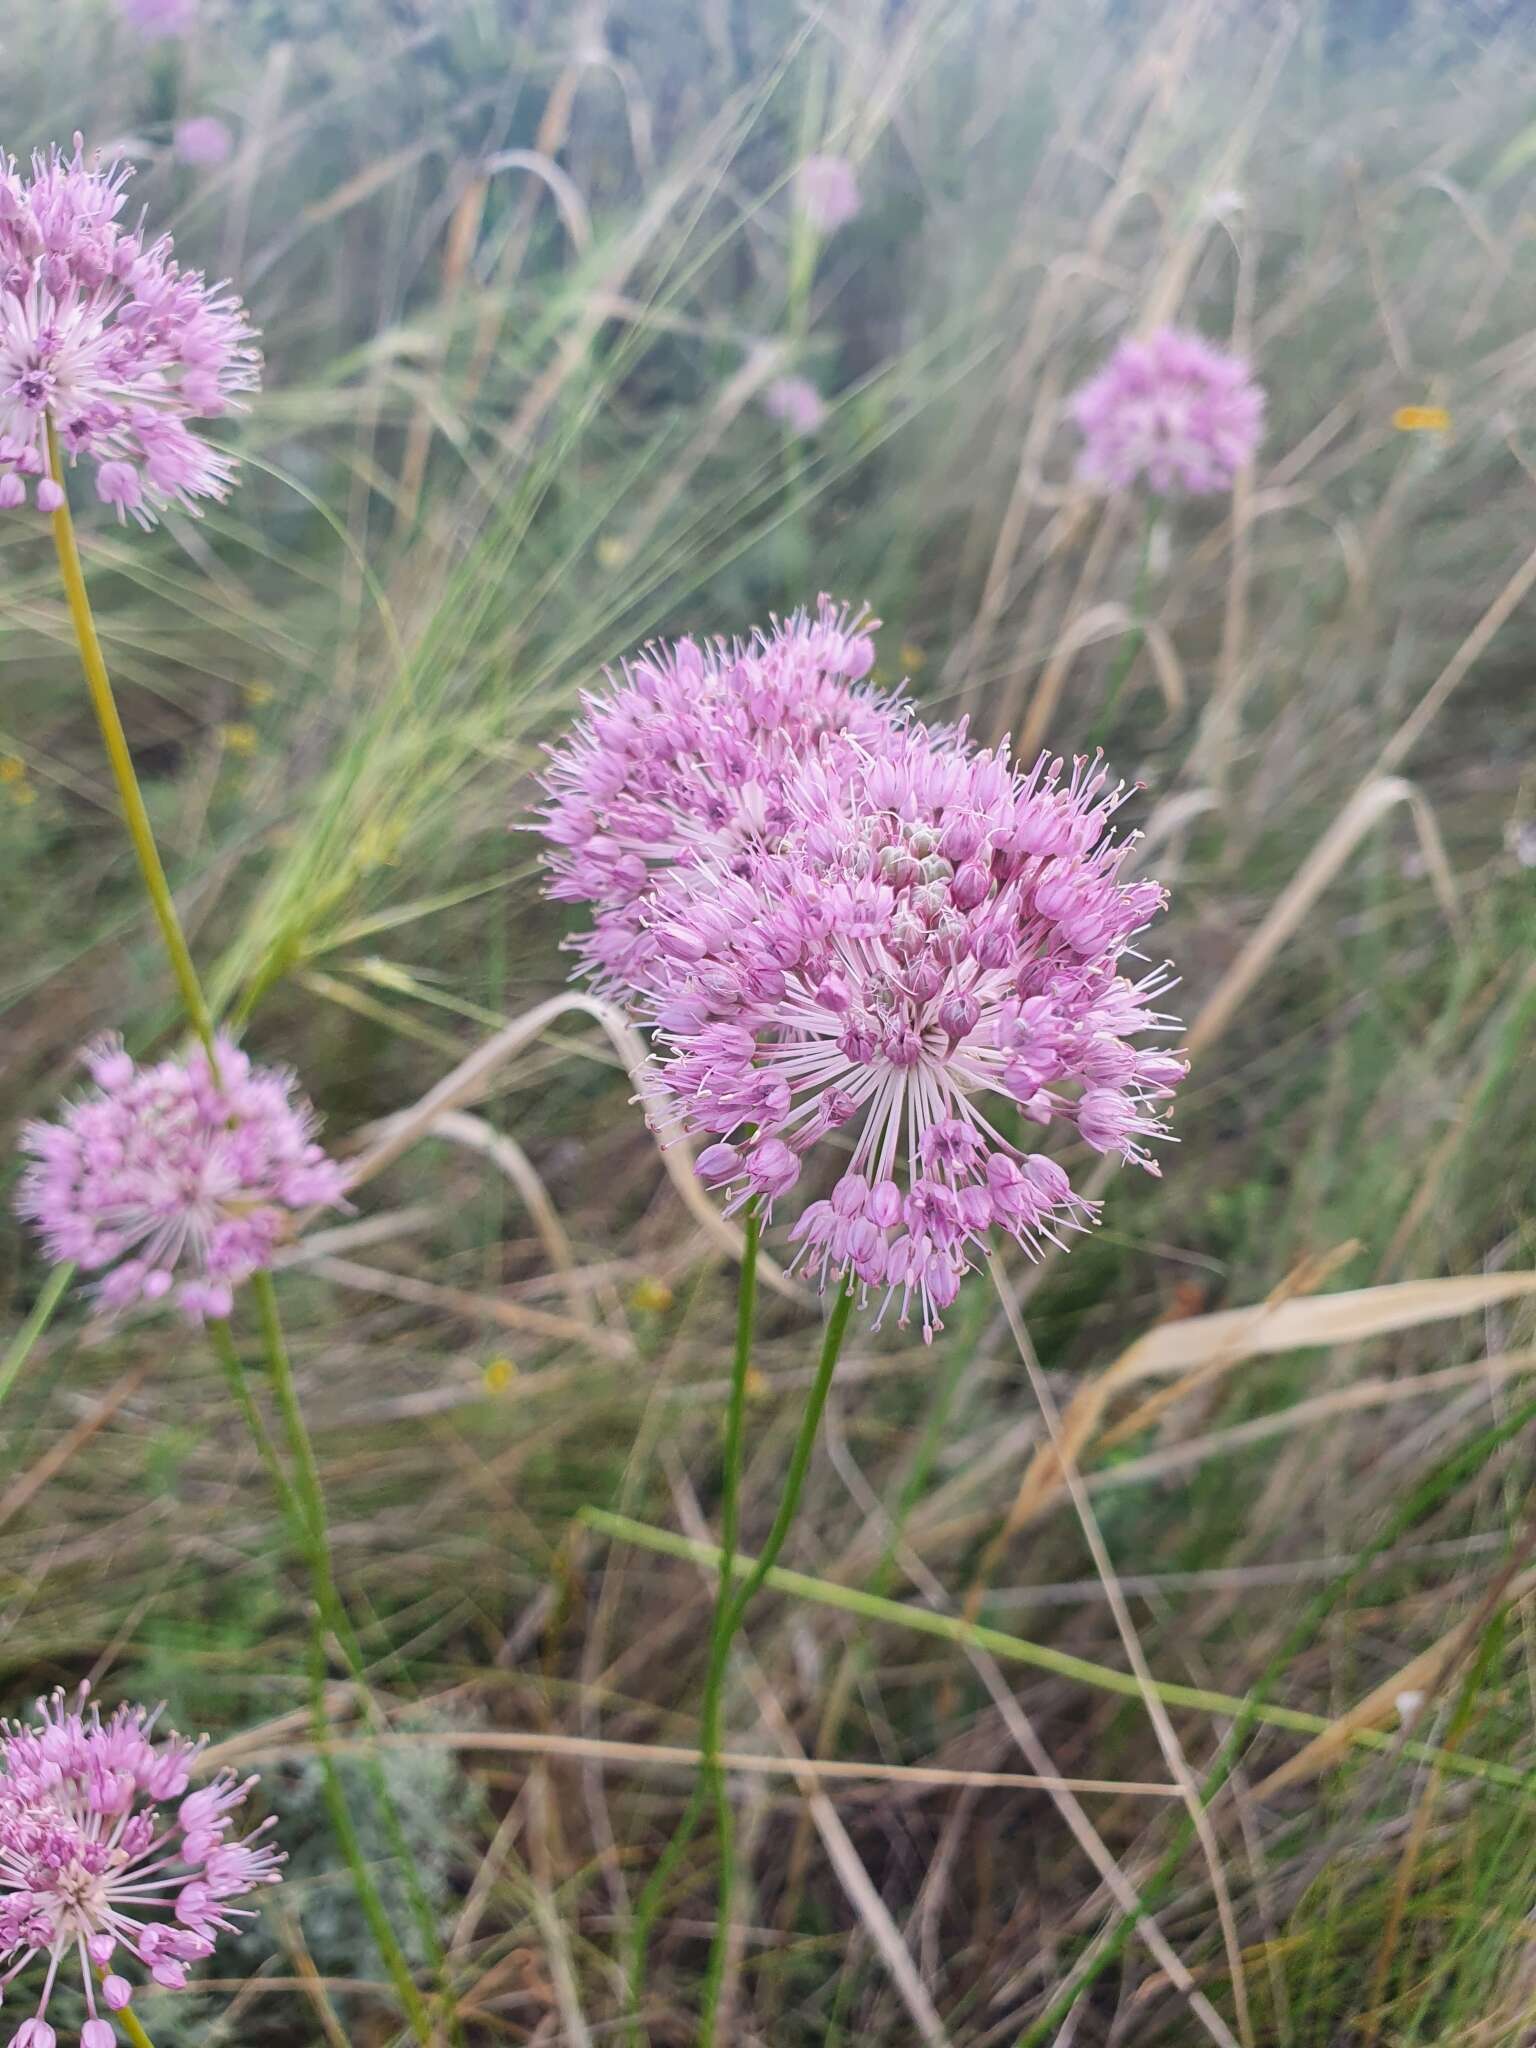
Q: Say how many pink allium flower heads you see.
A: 10